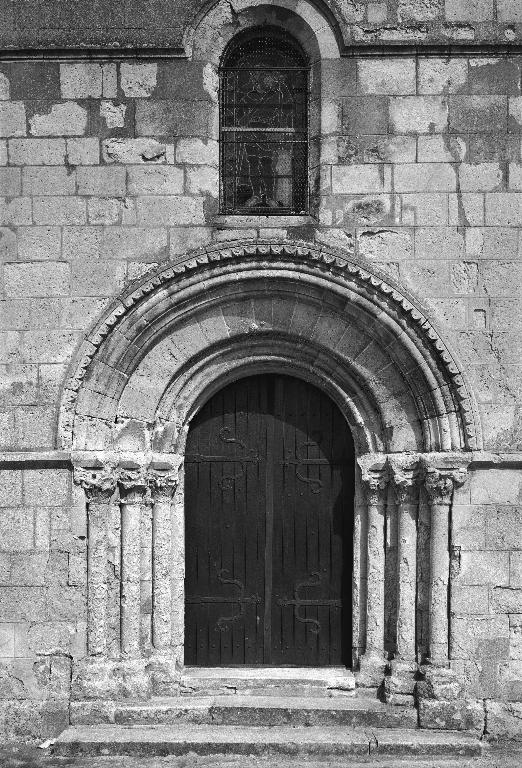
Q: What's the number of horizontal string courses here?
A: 2